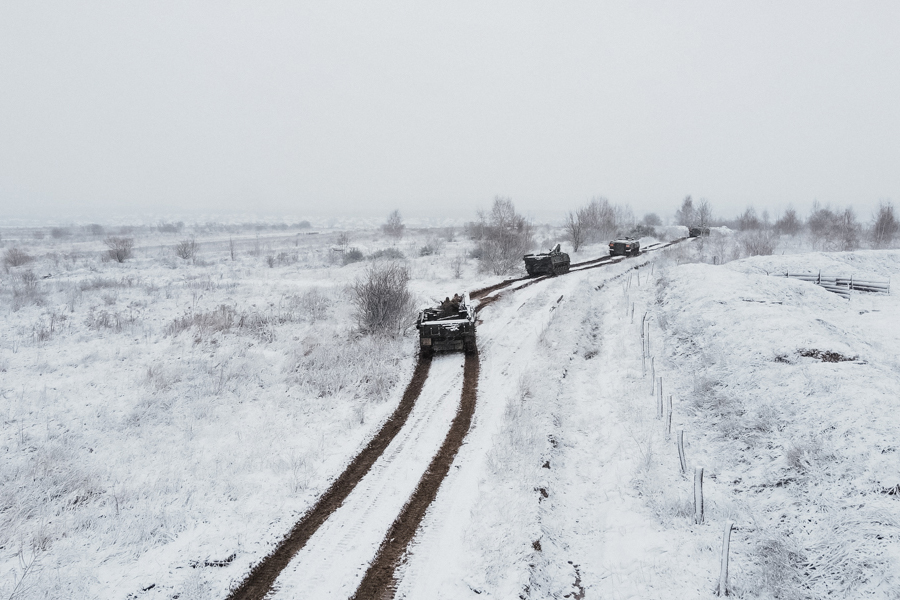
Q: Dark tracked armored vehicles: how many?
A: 4